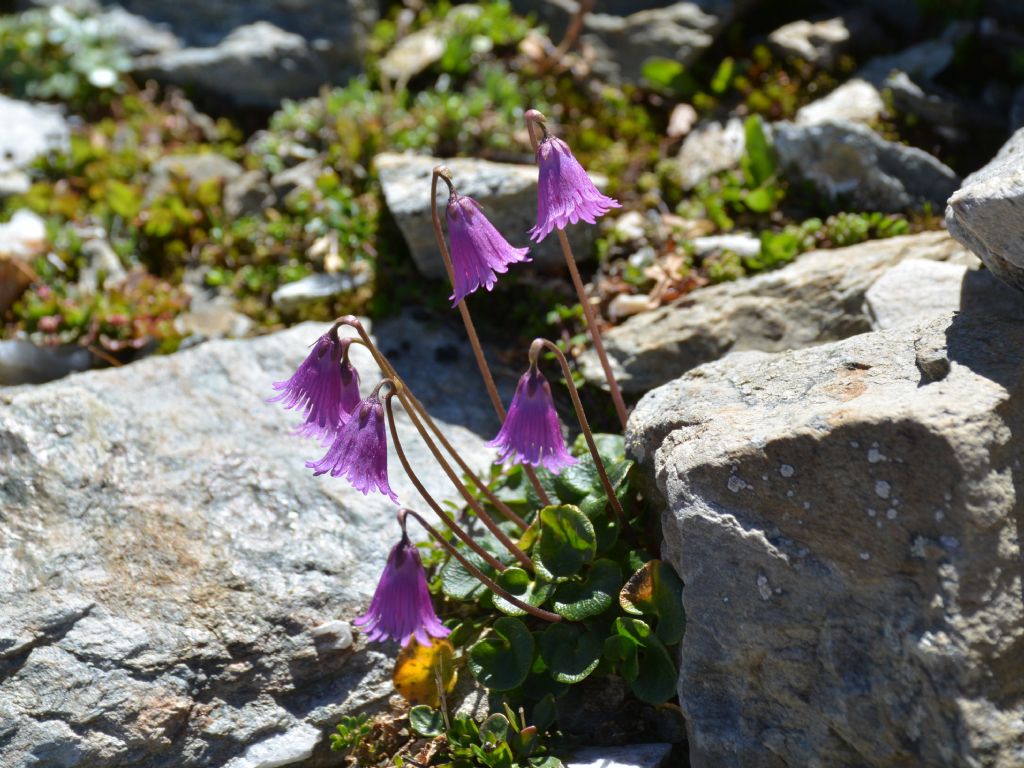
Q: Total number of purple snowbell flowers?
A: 7